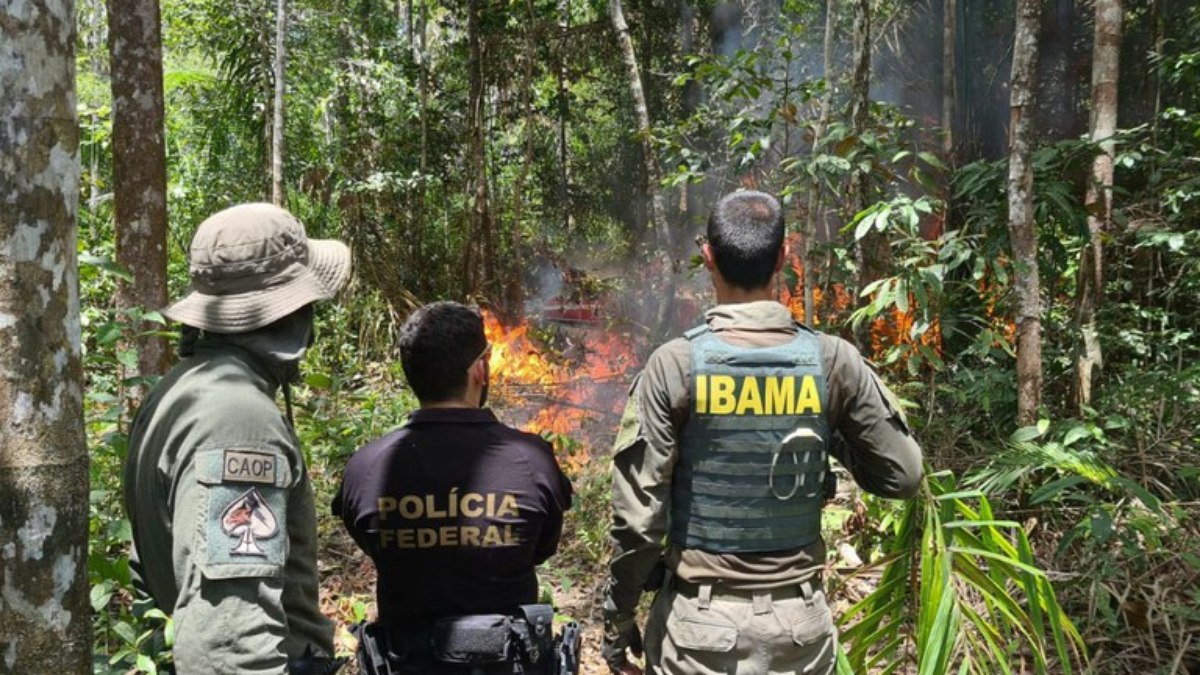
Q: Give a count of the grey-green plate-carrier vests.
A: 1